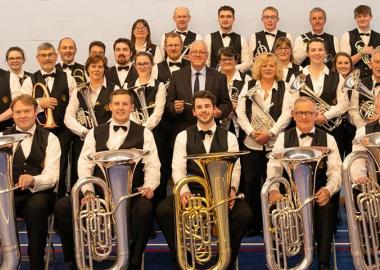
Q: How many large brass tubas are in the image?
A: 5